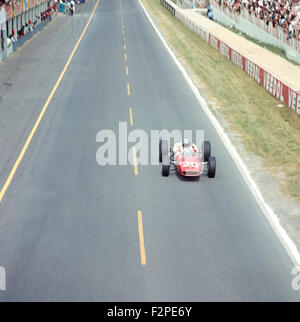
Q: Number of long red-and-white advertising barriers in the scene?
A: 1